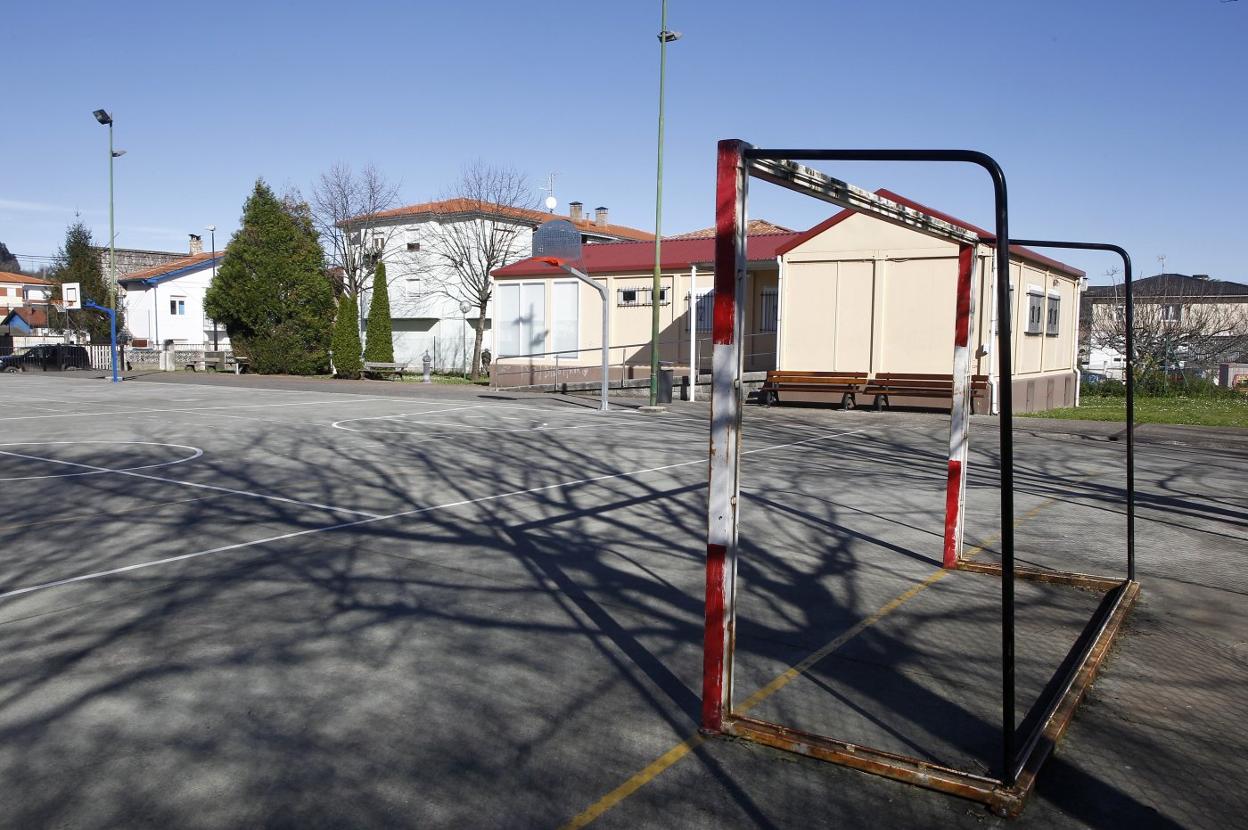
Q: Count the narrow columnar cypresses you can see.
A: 2